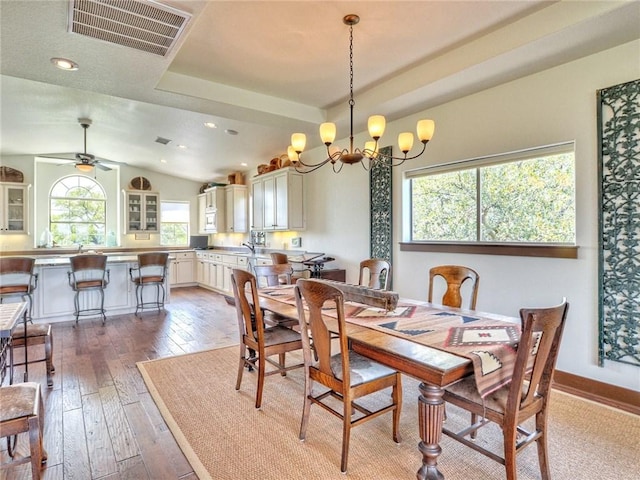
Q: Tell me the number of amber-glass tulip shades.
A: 8